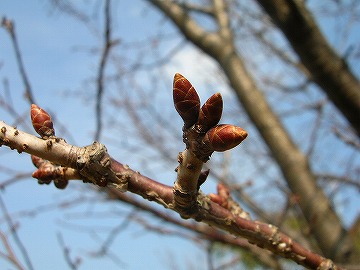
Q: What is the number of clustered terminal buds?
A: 3